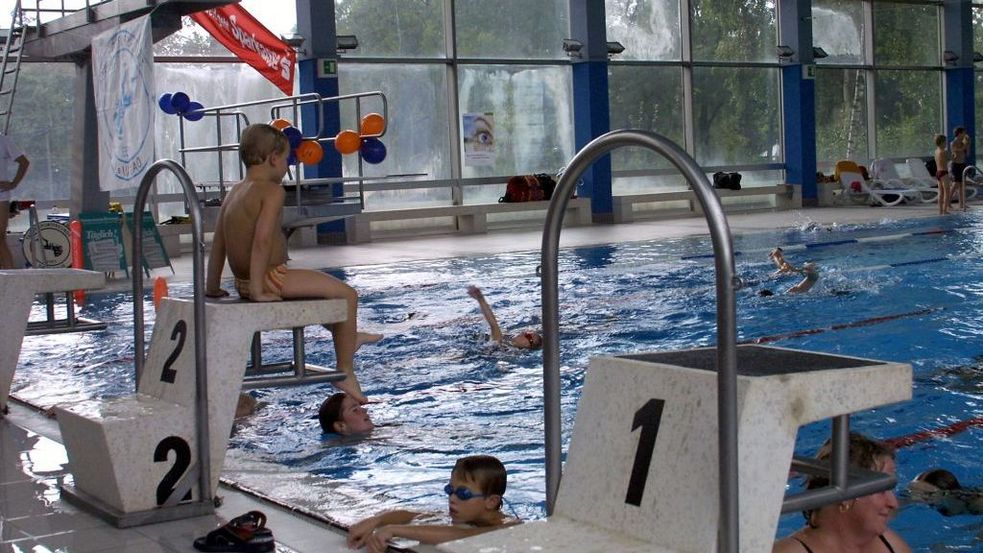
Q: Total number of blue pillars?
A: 4